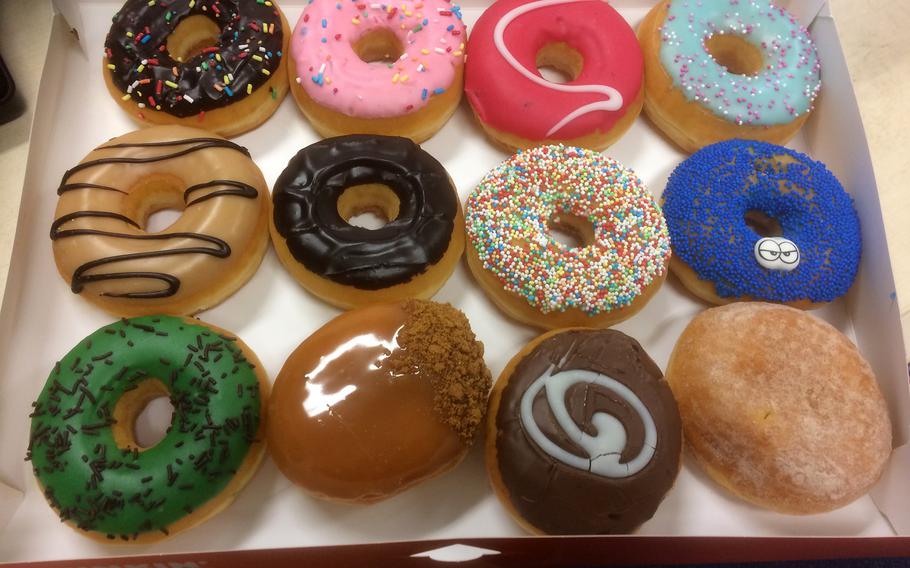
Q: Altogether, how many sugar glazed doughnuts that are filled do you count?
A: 1